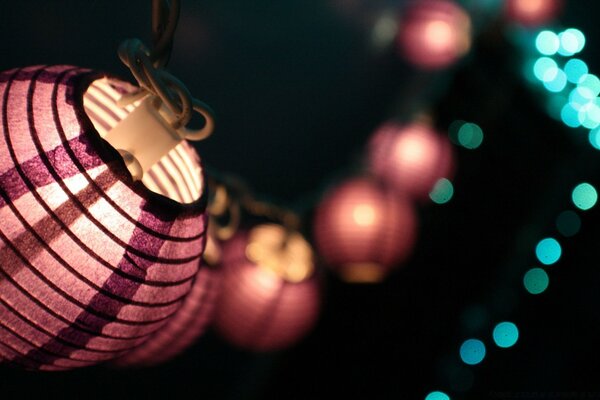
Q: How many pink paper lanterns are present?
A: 7